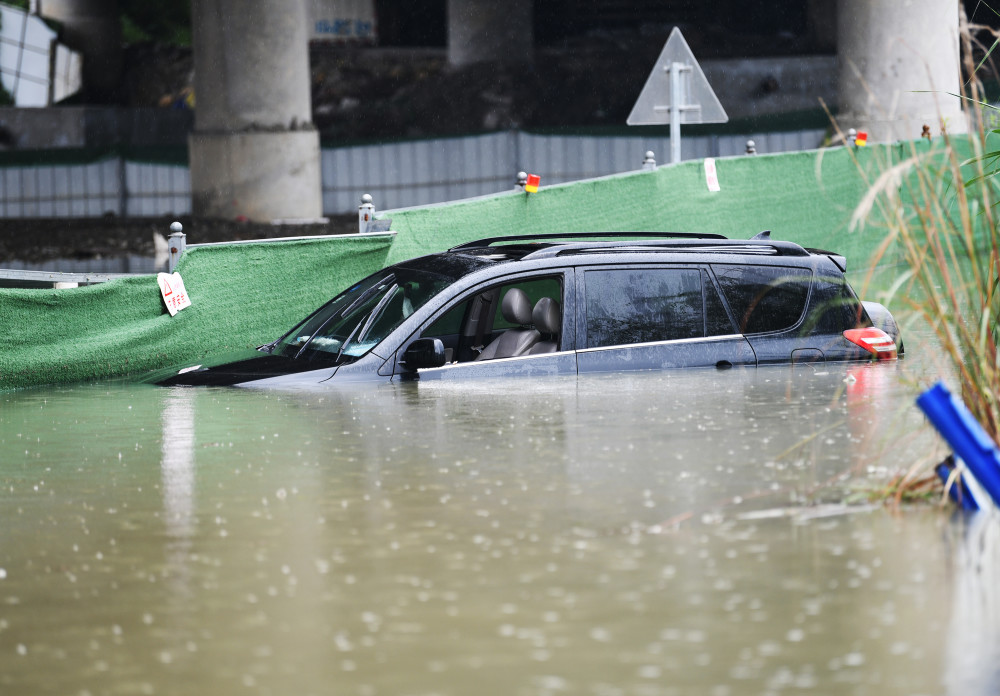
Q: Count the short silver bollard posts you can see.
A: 6